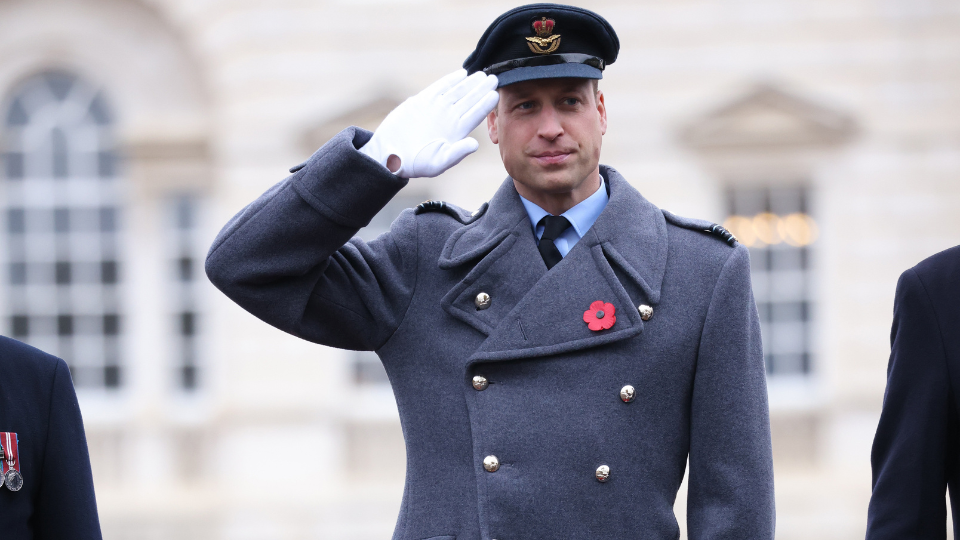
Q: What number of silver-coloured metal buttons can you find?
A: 6